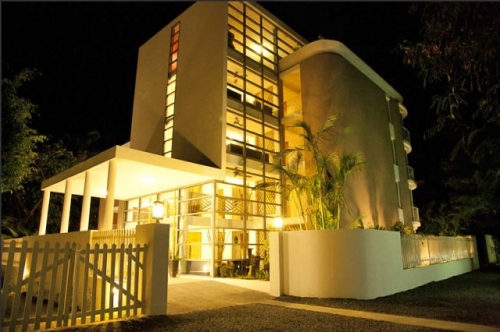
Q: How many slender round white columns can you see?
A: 4